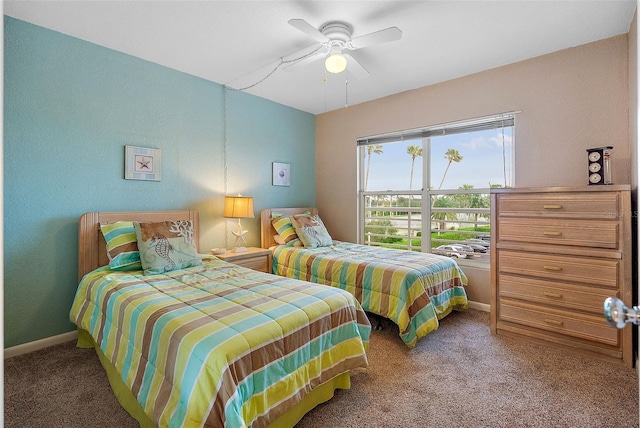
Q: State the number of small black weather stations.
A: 1